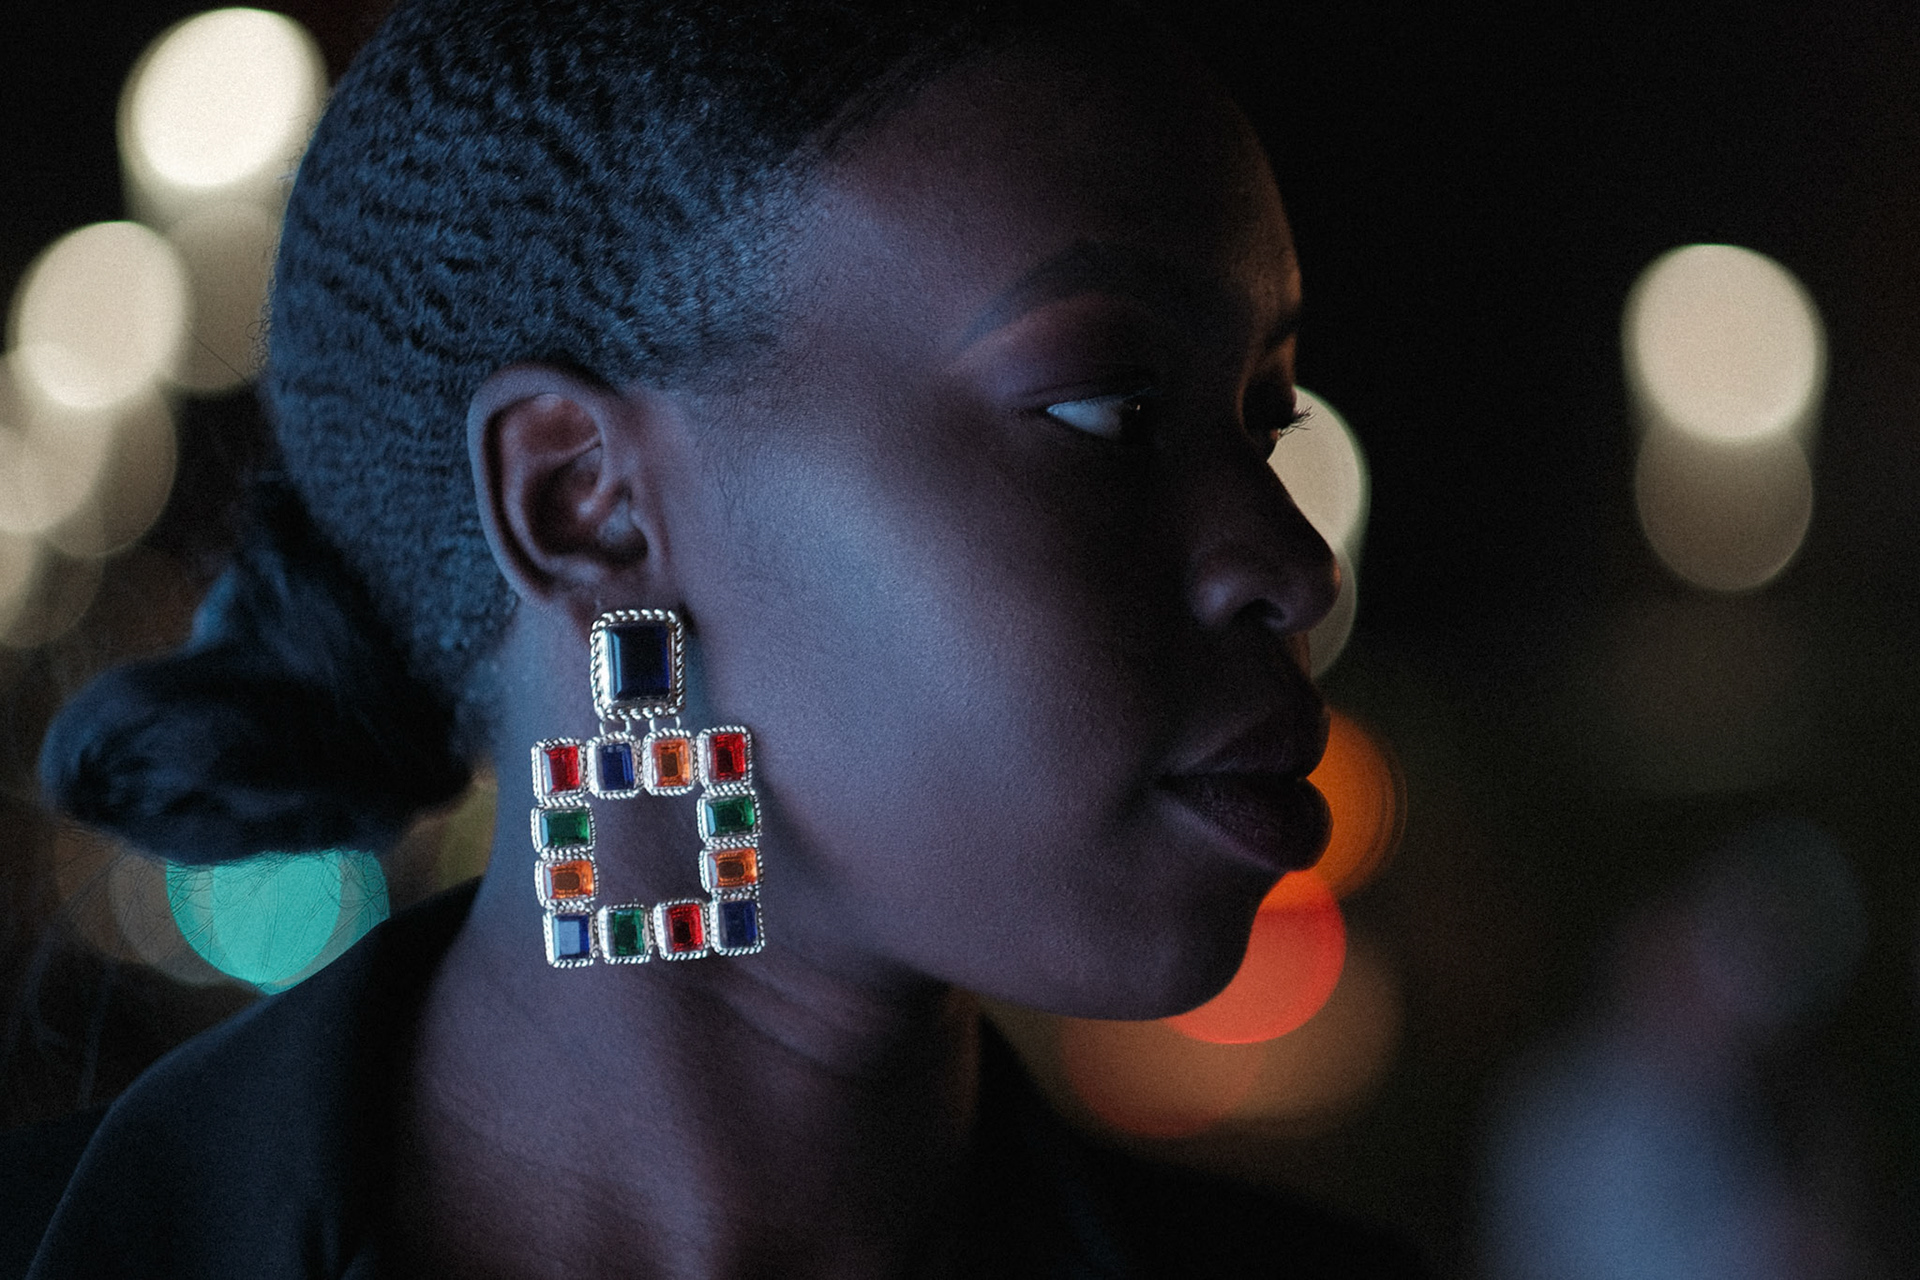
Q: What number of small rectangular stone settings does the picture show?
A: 12